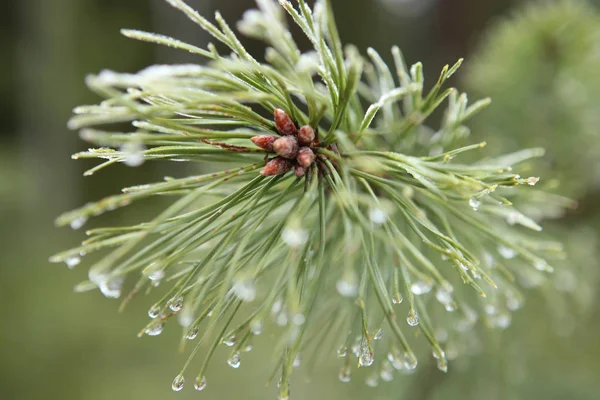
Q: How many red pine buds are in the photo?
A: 7